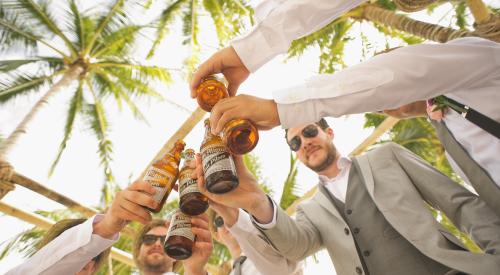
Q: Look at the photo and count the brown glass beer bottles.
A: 6